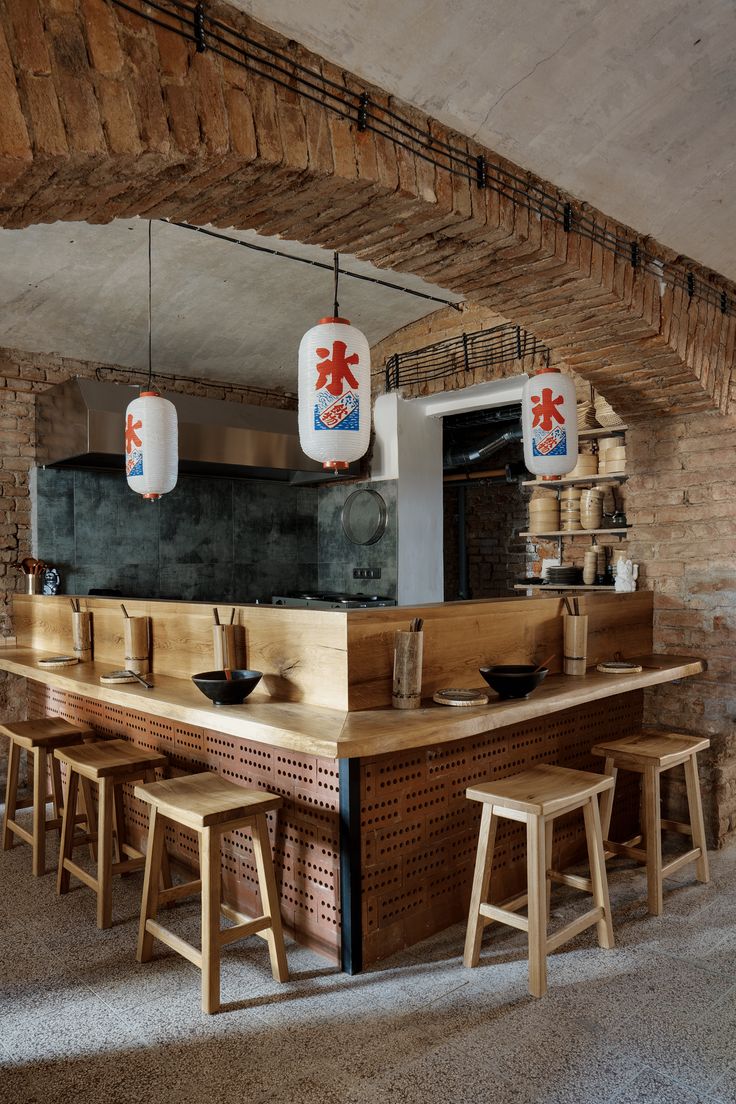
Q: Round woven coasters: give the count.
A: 4